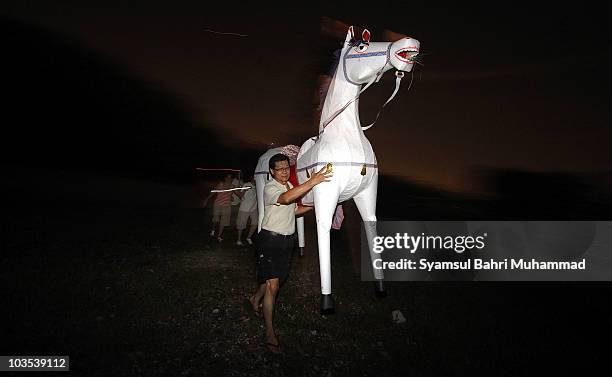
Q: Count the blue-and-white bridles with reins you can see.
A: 1